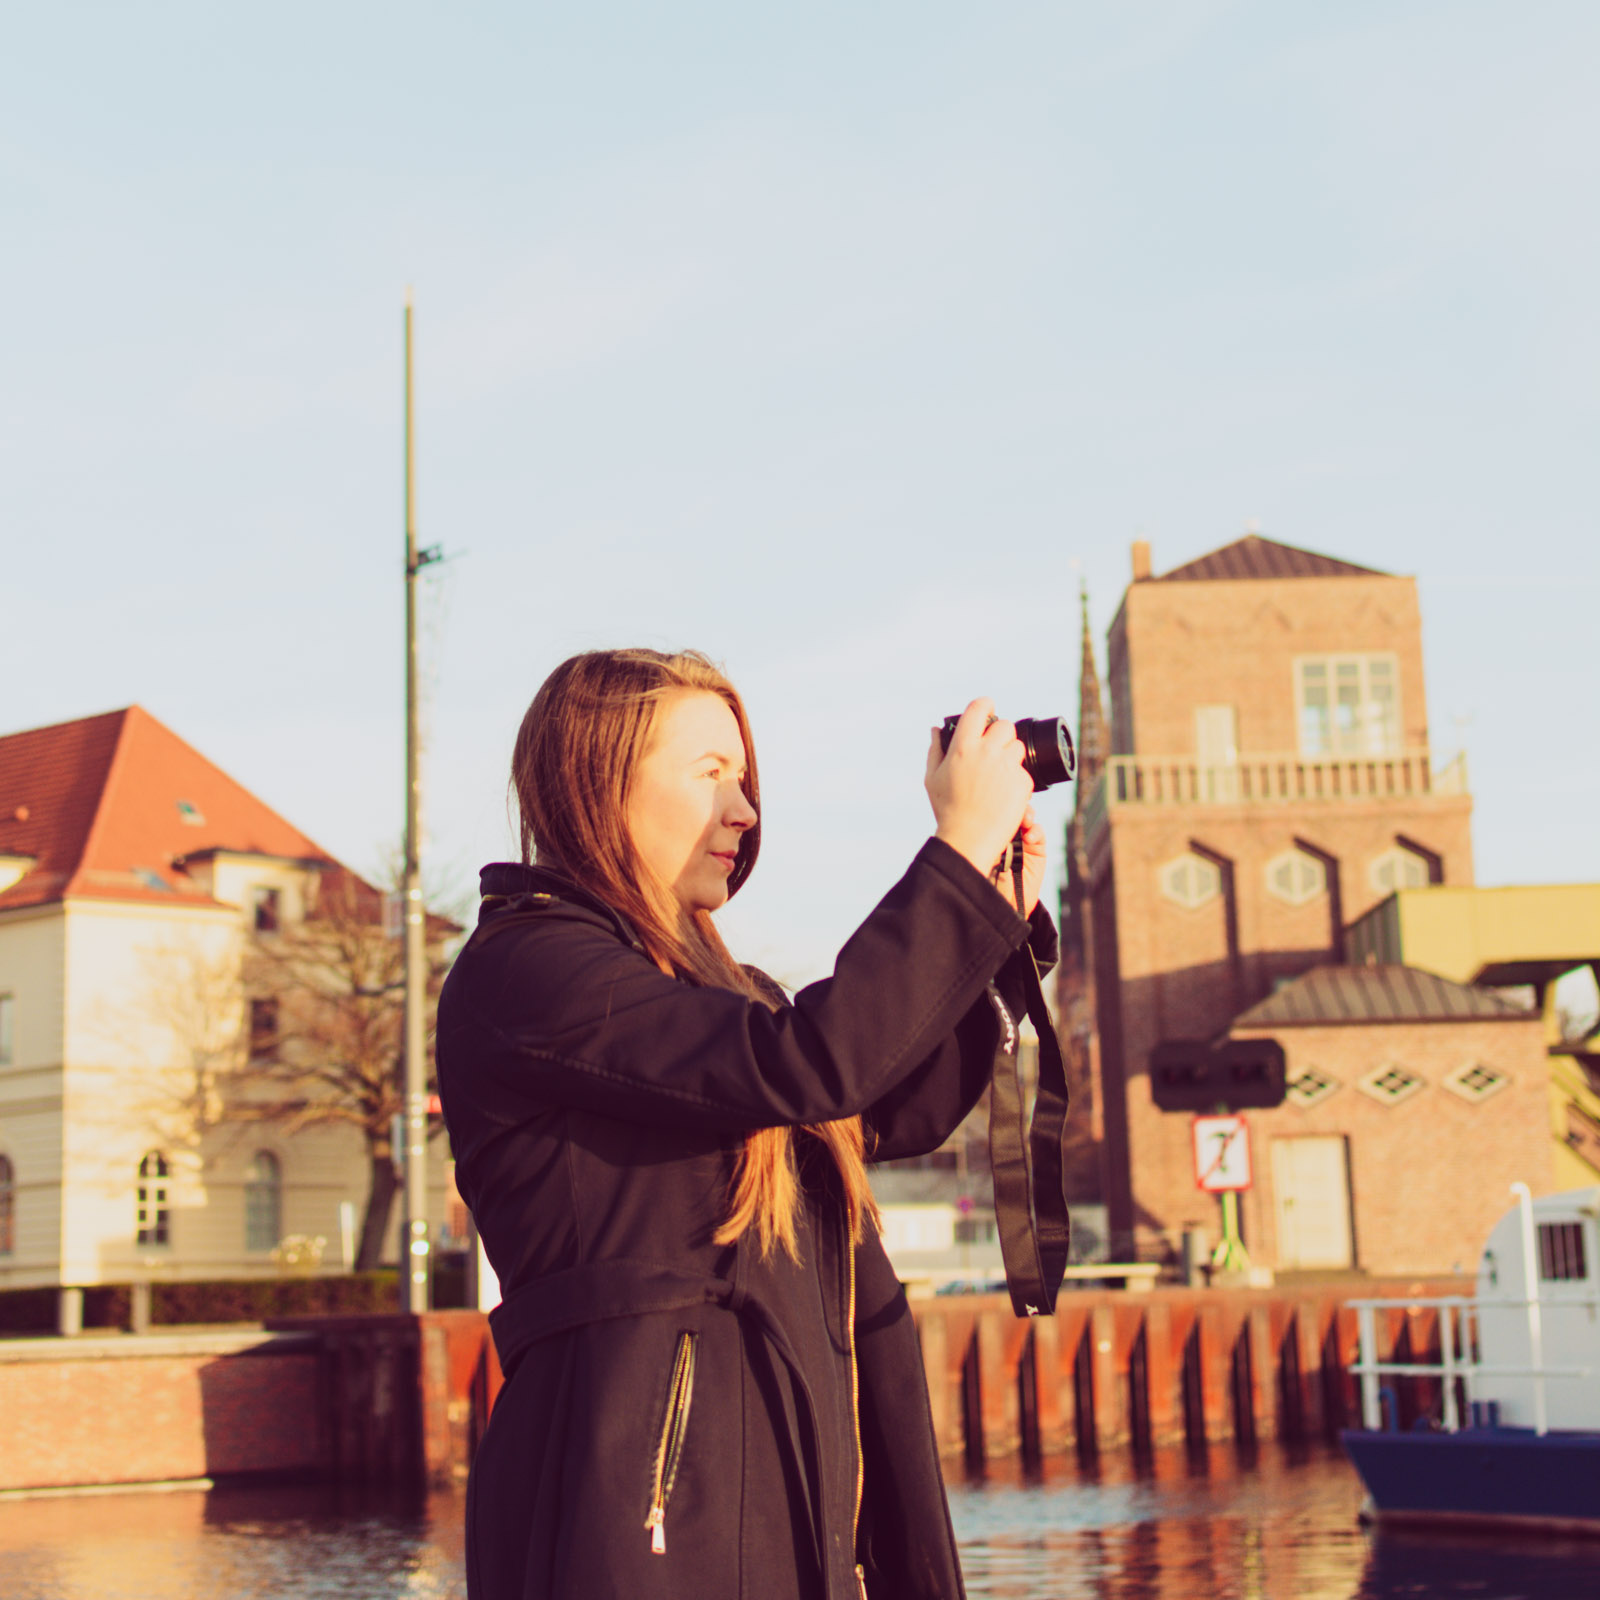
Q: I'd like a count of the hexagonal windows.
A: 3